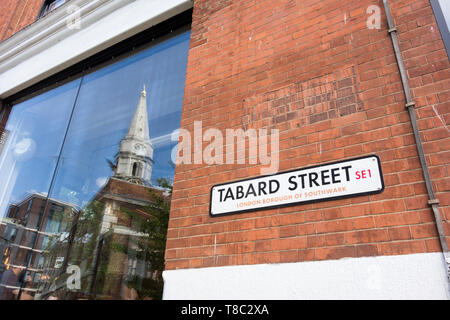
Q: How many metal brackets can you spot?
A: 3